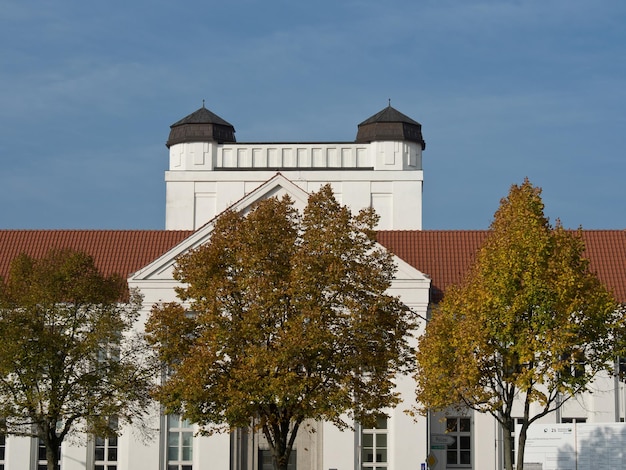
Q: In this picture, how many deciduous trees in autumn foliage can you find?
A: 3